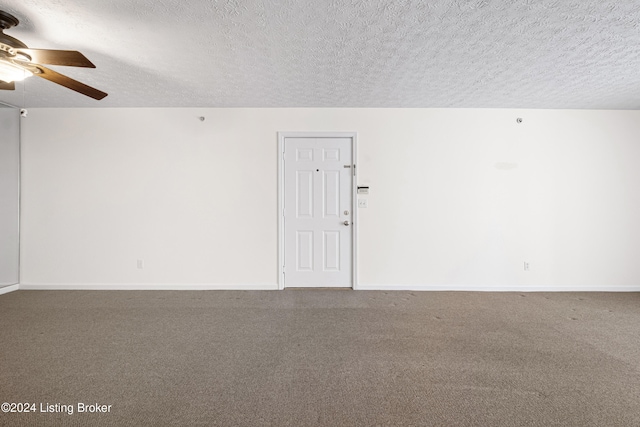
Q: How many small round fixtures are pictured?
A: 2